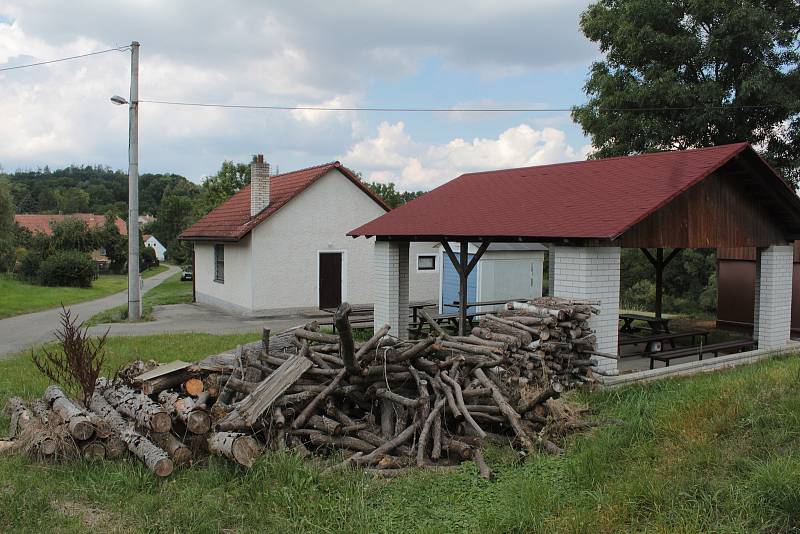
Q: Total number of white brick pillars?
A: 3